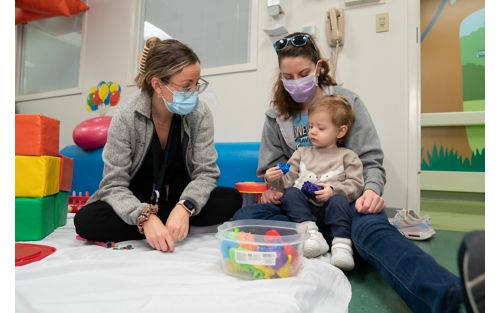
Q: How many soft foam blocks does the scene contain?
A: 5